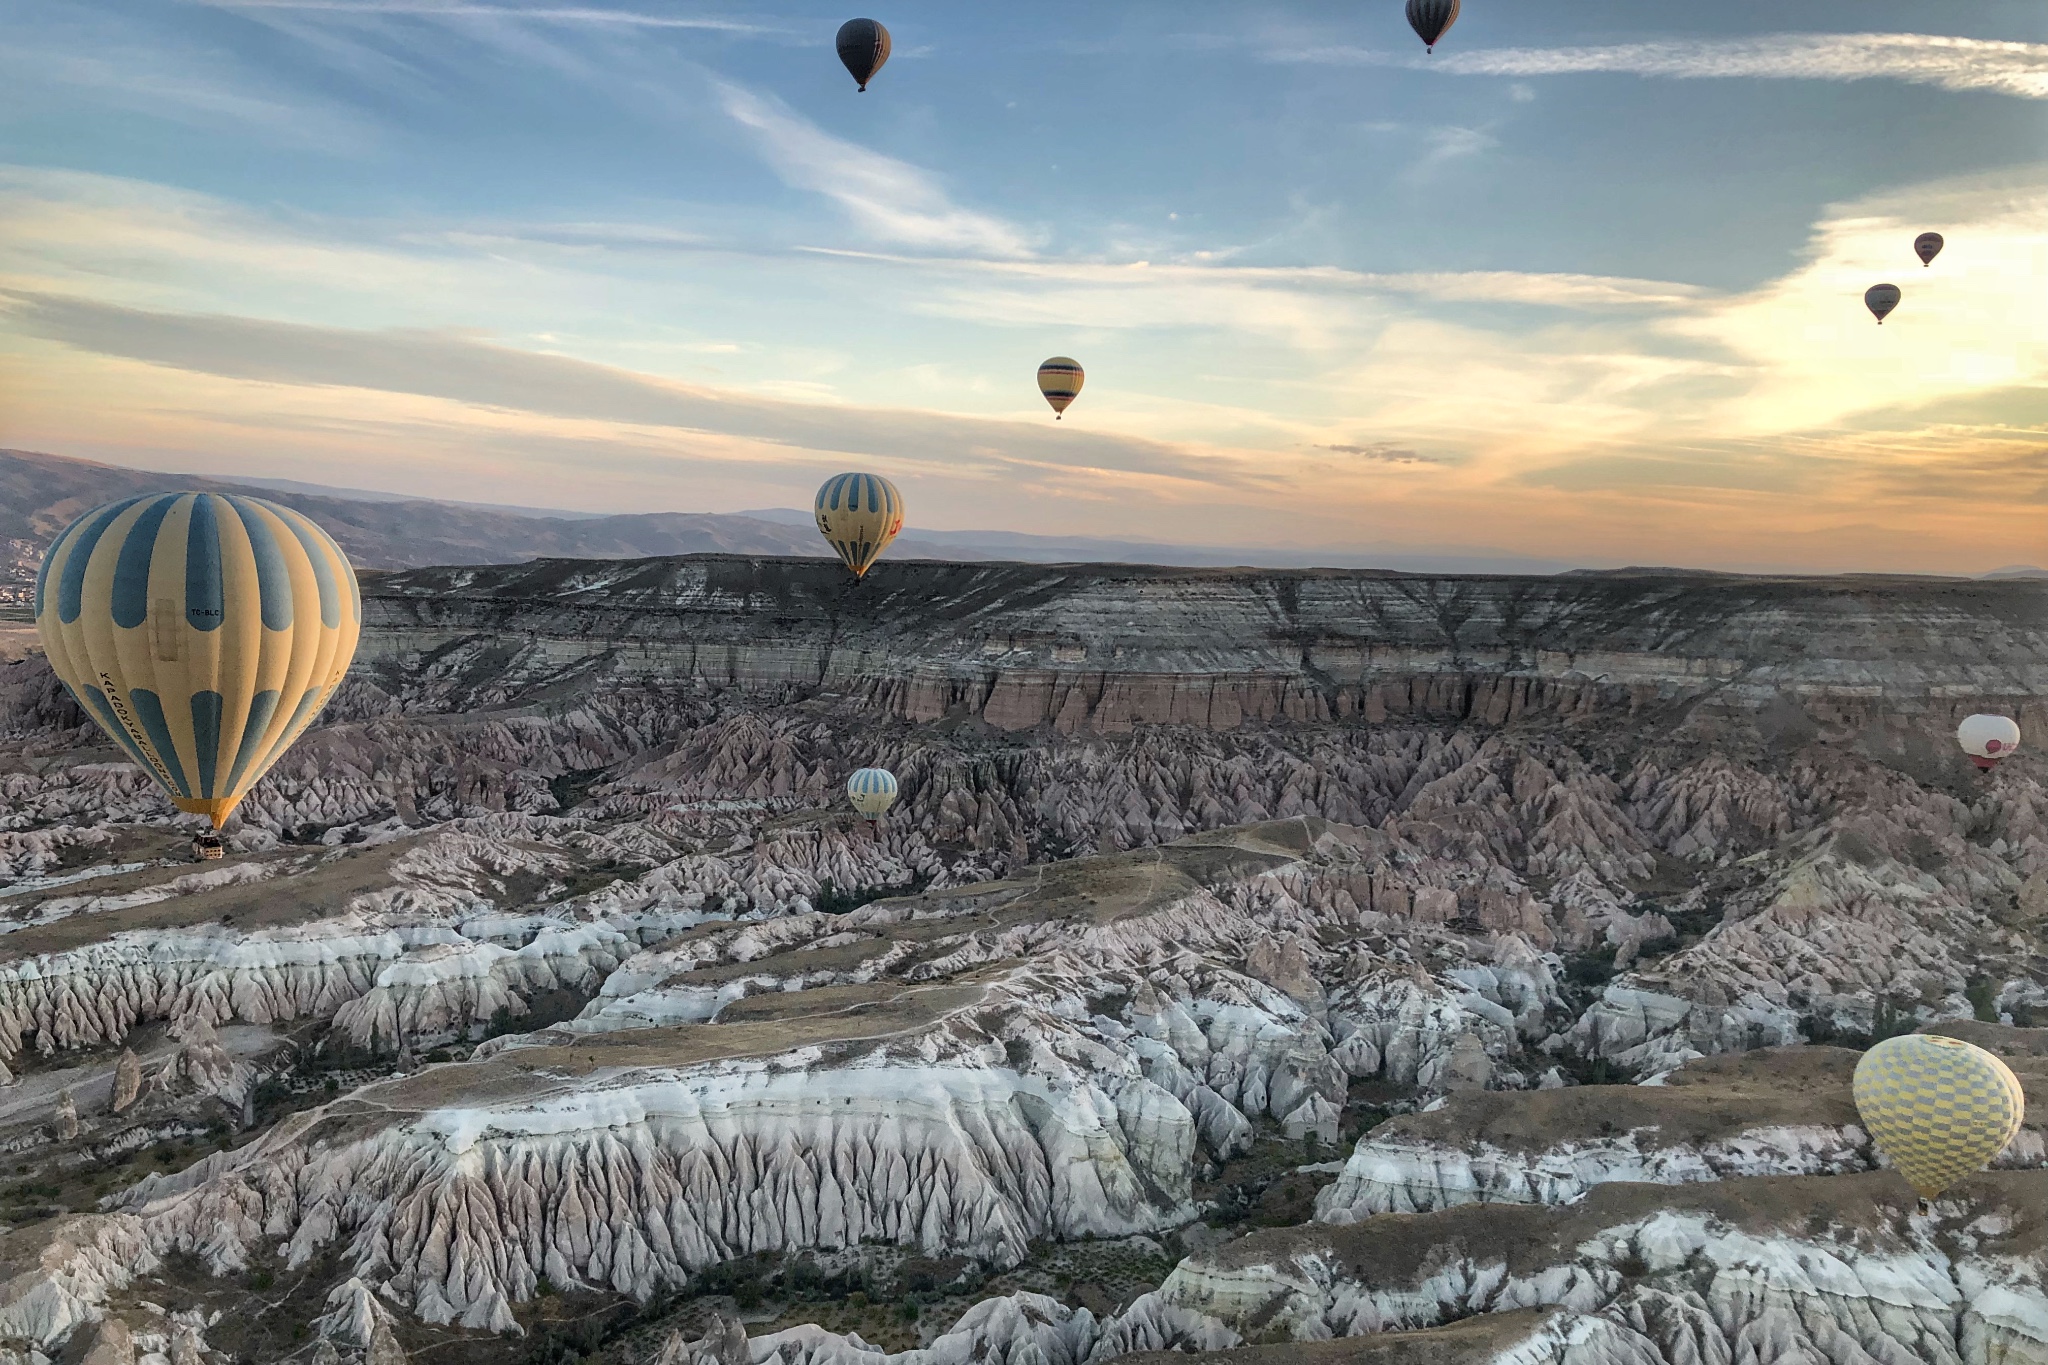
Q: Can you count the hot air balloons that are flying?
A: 10